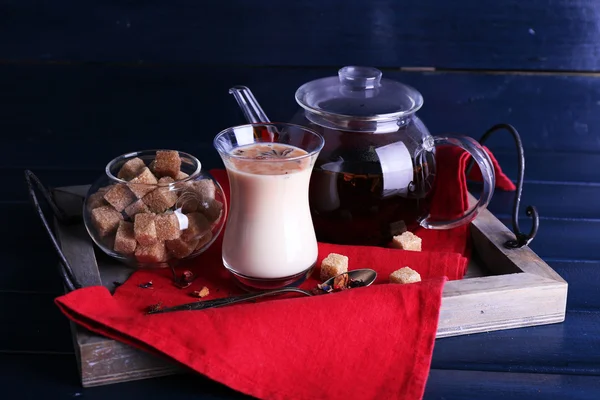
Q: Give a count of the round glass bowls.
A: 1